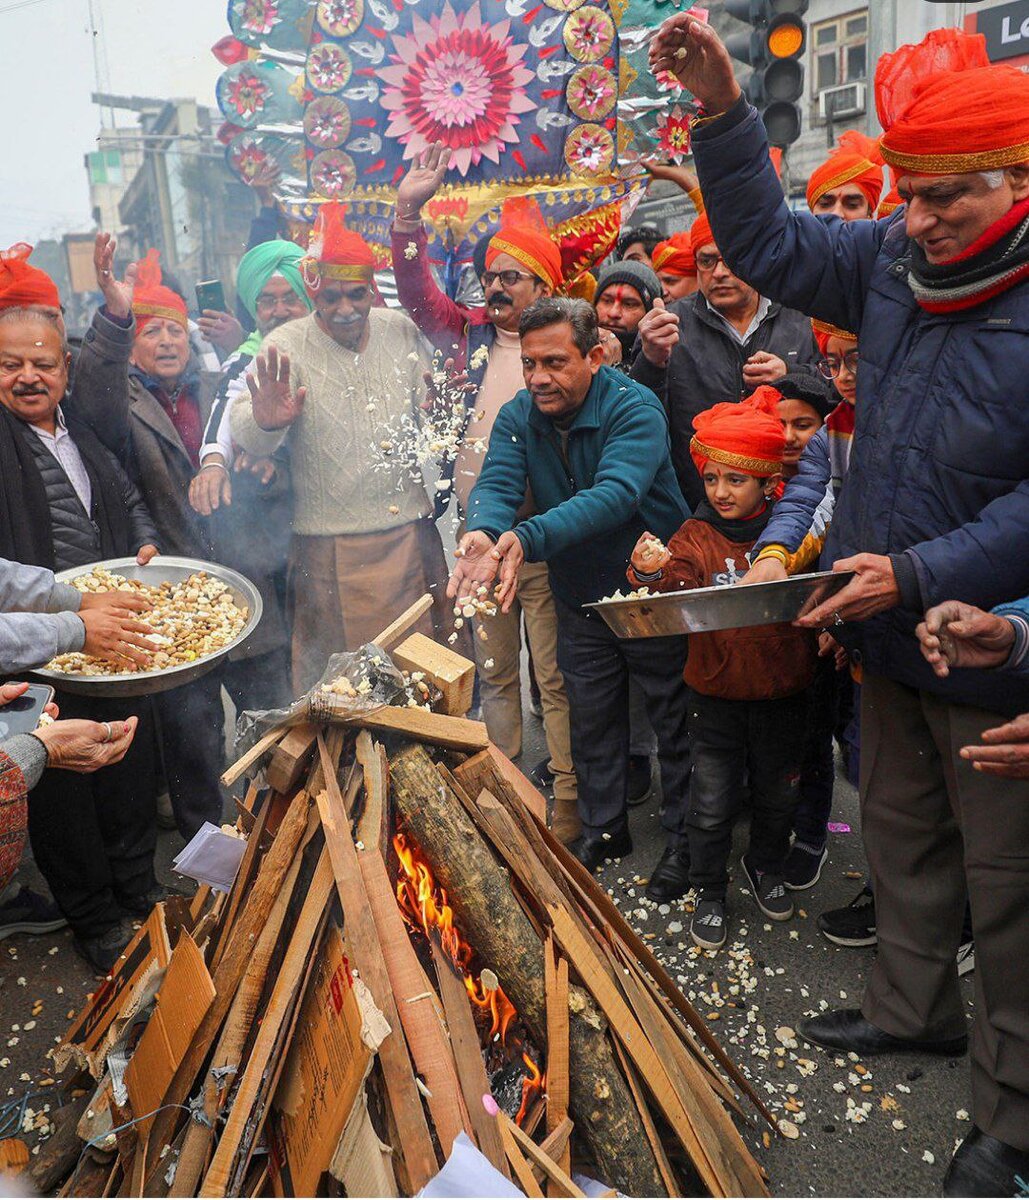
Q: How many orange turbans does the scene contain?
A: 11